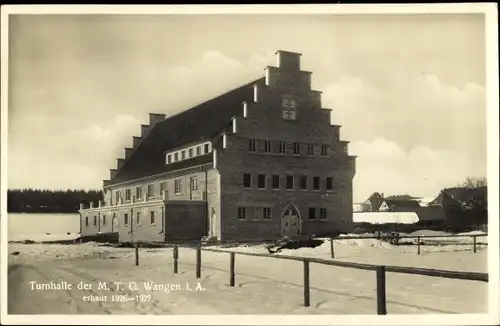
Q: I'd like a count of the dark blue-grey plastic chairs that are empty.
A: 0